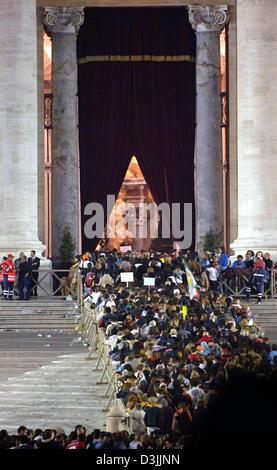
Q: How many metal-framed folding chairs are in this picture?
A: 0